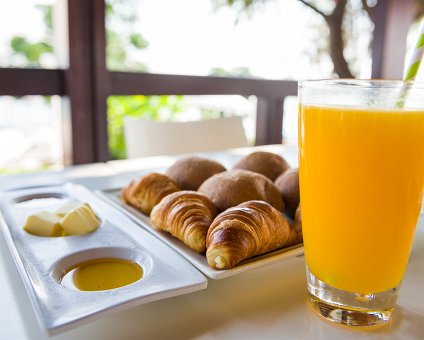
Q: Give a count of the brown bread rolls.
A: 4